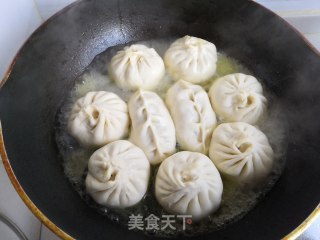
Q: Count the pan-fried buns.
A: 9